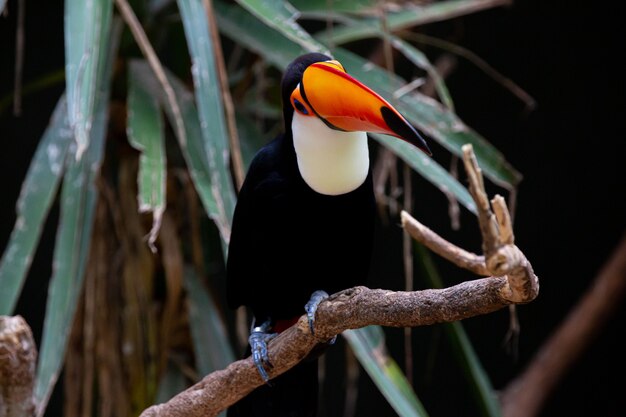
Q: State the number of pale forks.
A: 0